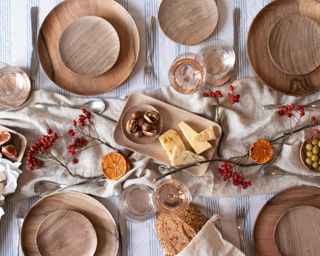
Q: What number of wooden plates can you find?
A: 9